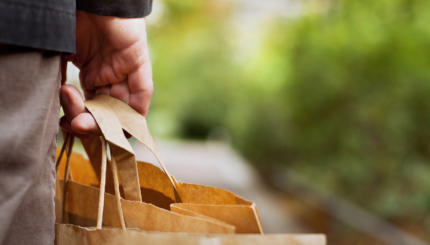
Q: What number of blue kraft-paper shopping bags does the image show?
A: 0